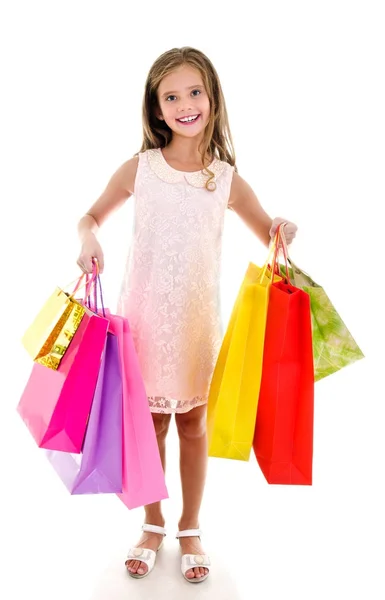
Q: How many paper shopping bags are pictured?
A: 7